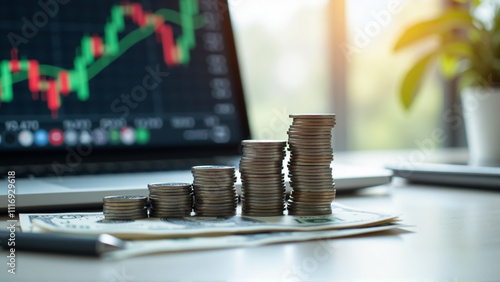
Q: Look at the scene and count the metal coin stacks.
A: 5